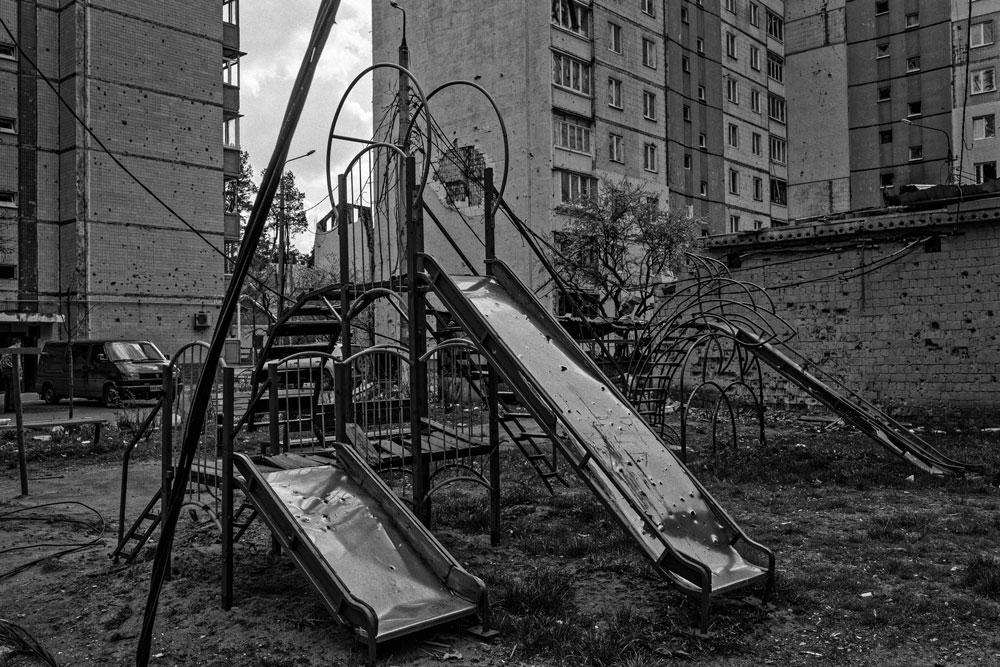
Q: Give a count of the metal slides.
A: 3